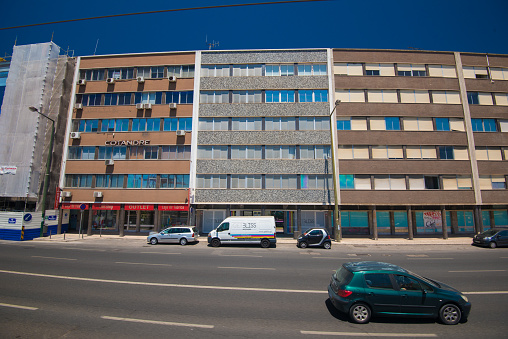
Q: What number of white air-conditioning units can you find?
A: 13